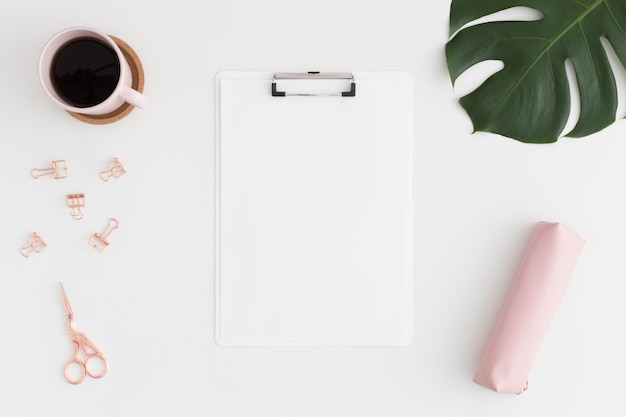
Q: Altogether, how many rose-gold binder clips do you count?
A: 5